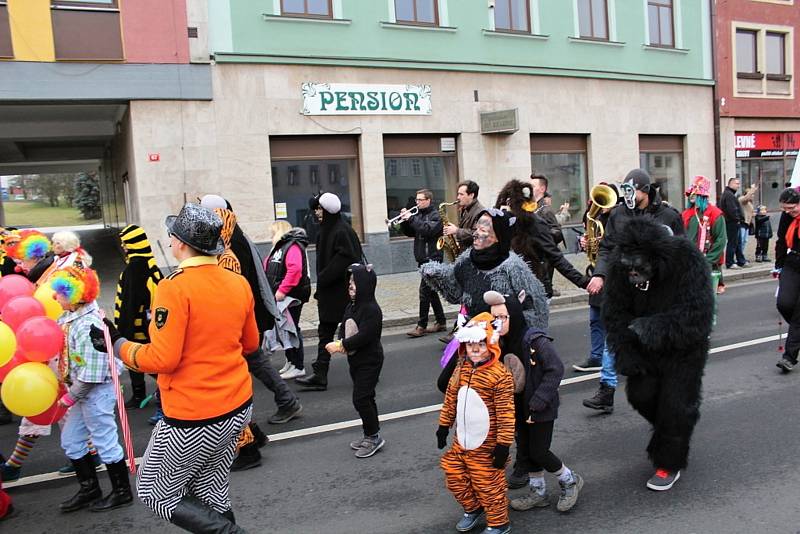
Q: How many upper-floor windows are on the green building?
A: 5